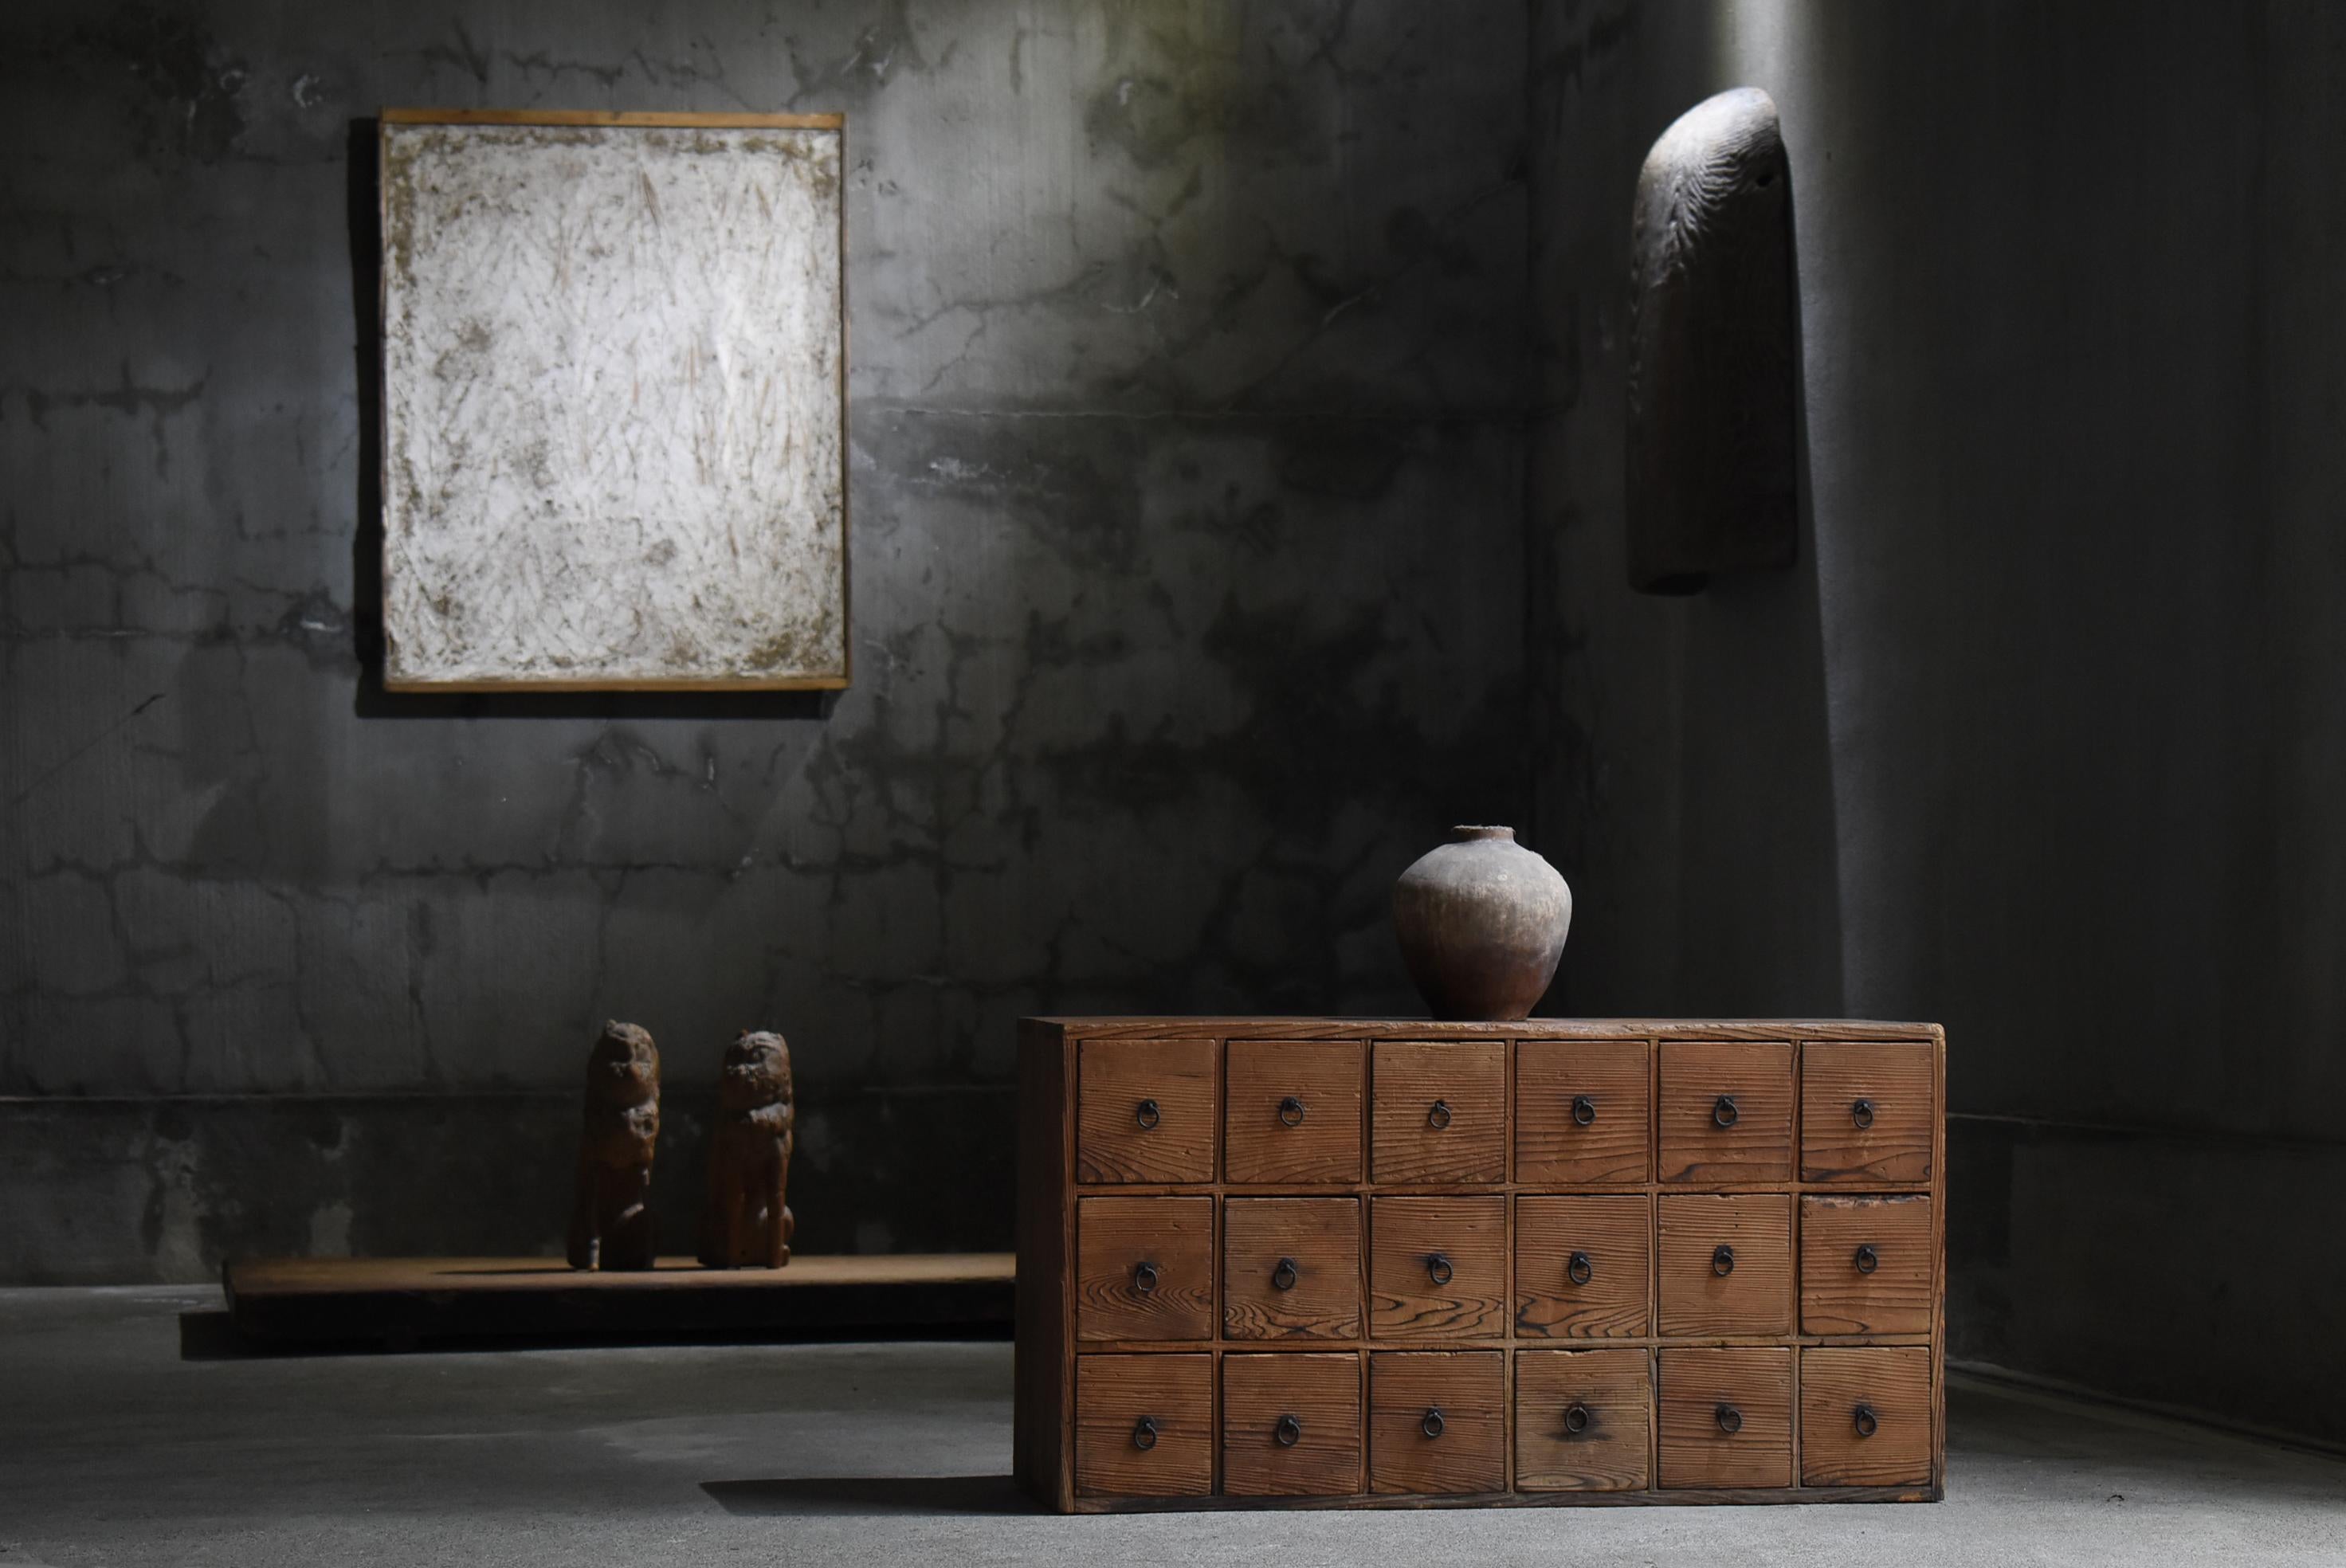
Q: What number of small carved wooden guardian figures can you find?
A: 2